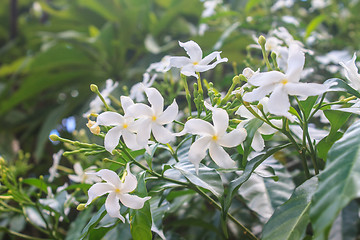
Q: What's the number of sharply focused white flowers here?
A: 6